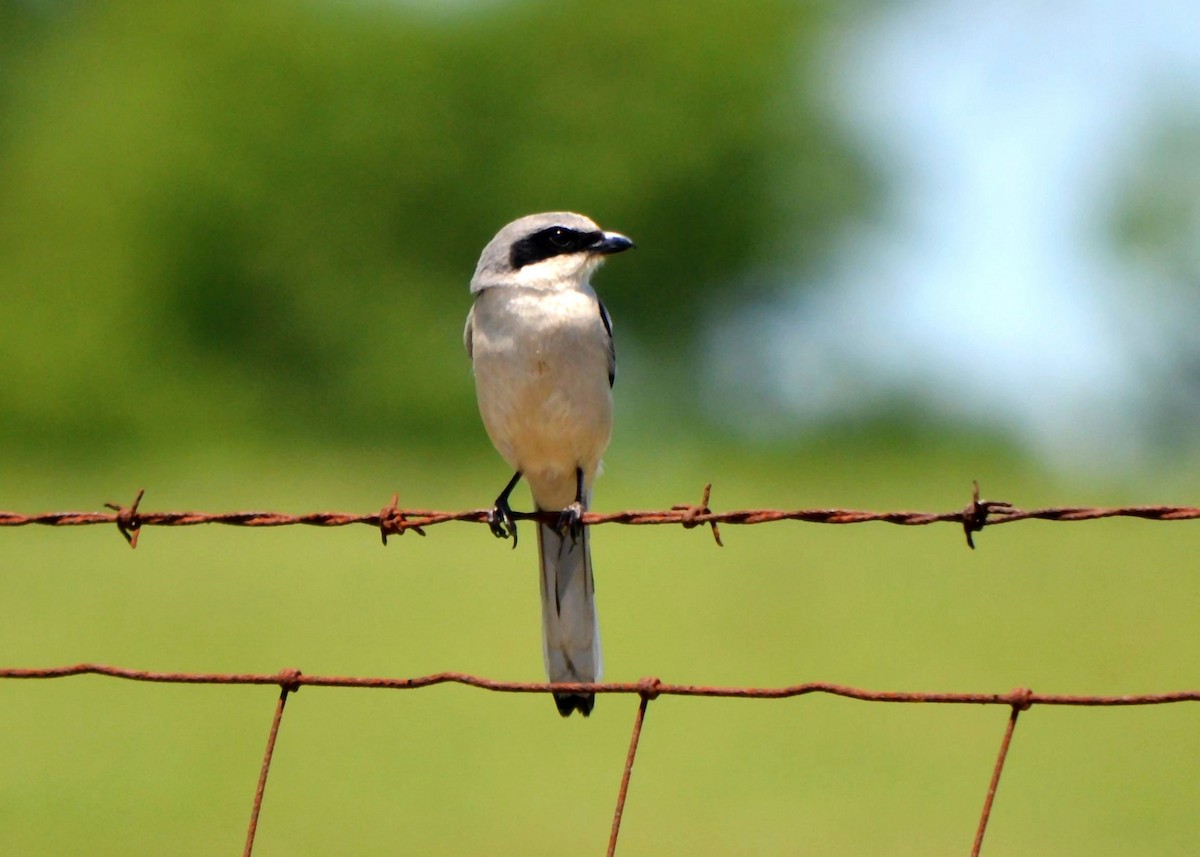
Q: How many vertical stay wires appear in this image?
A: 3